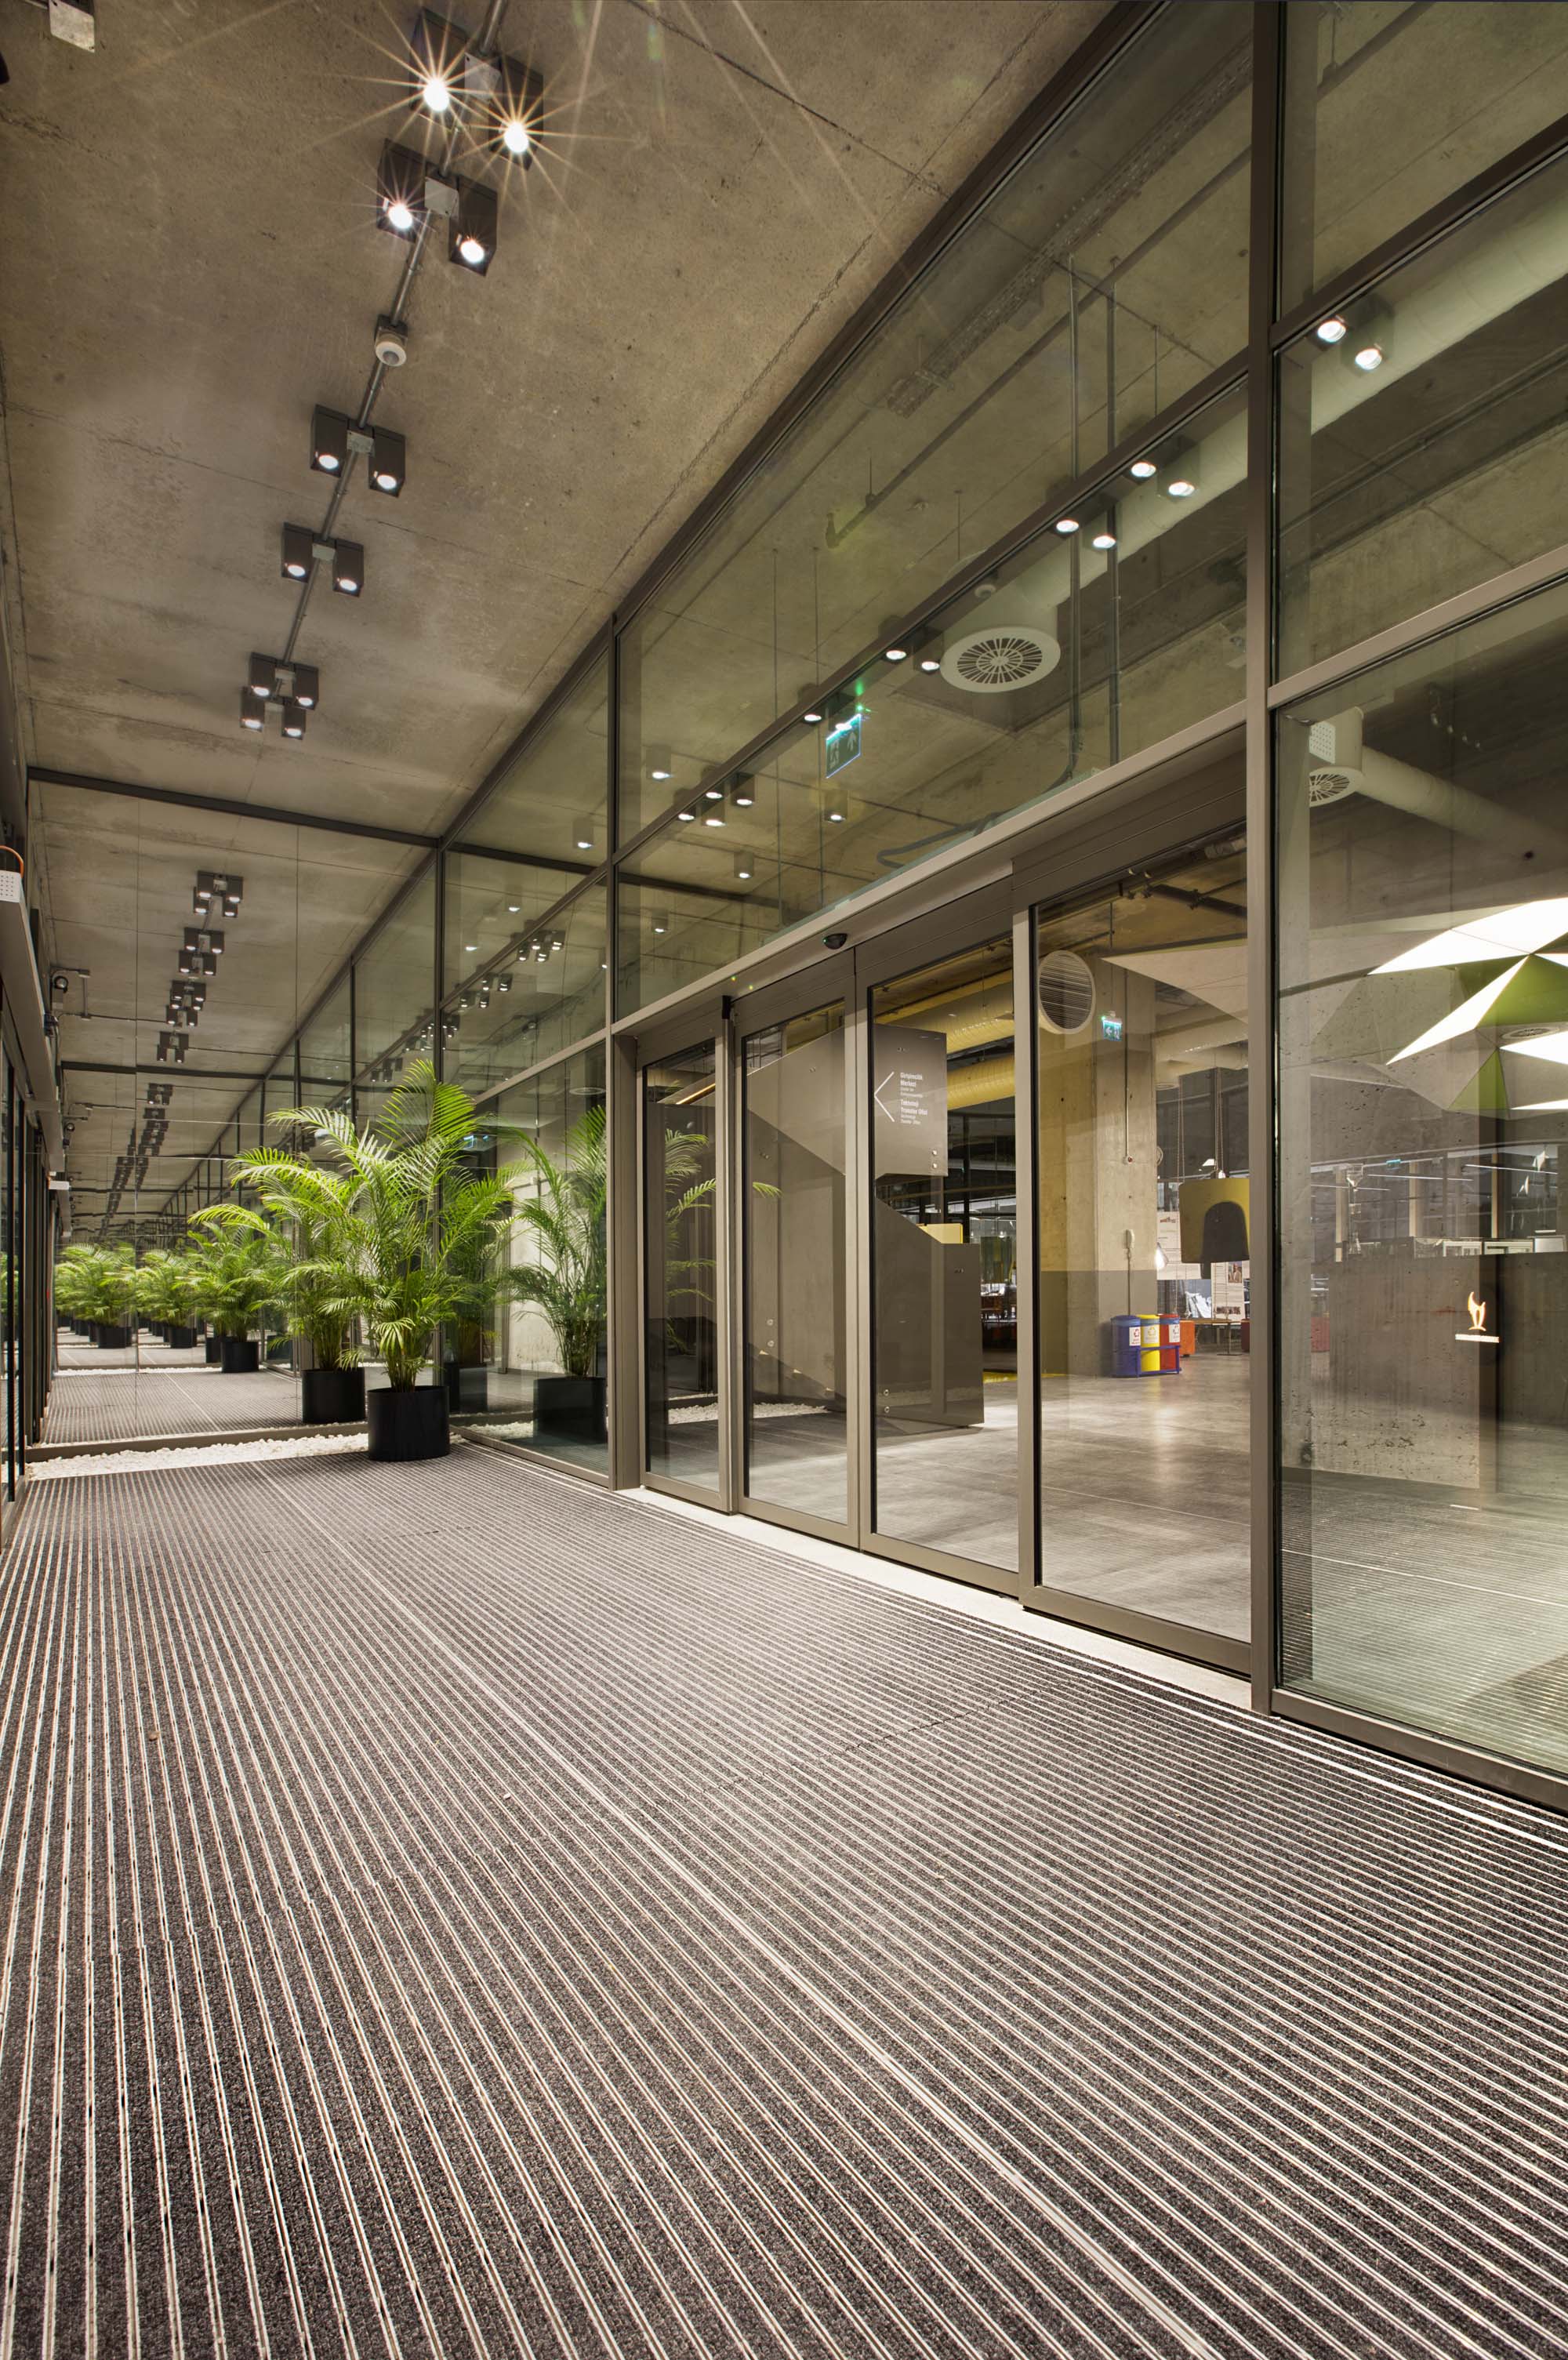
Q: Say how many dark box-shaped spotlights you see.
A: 12